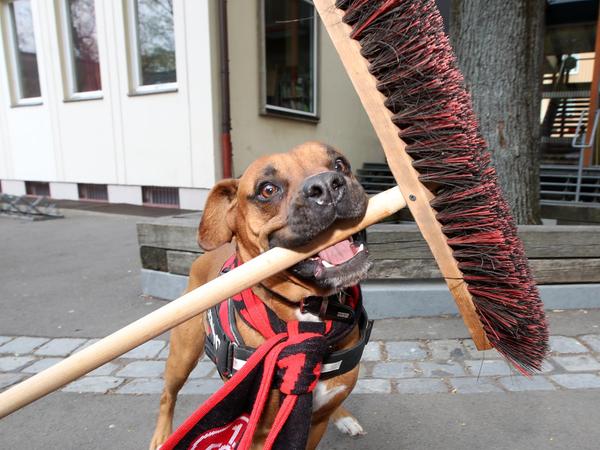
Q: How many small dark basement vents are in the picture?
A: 3